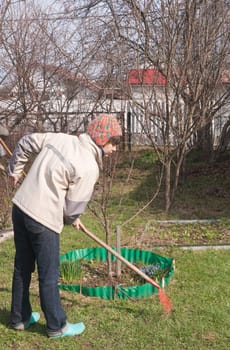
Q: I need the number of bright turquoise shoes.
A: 2